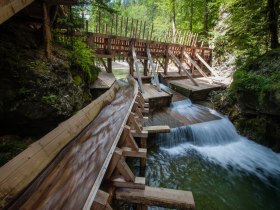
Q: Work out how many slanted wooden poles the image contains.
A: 5